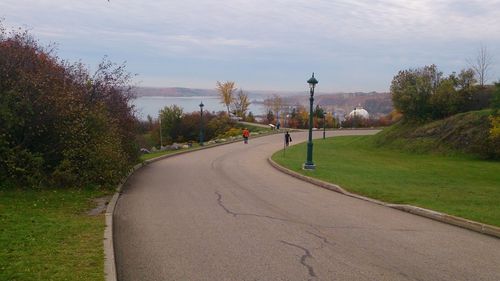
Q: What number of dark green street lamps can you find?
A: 3